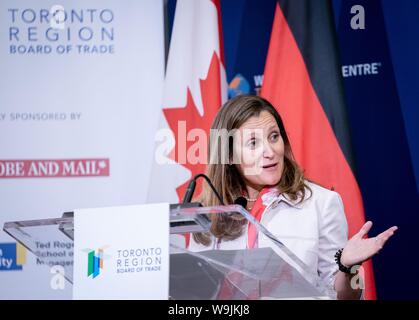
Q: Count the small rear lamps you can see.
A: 0